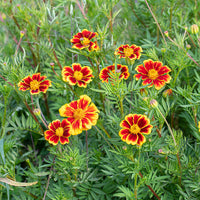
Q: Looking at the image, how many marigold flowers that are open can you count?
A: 9